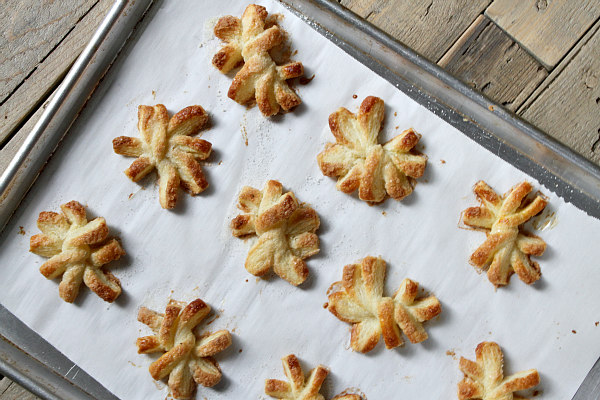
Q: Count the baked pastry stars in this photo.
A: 10